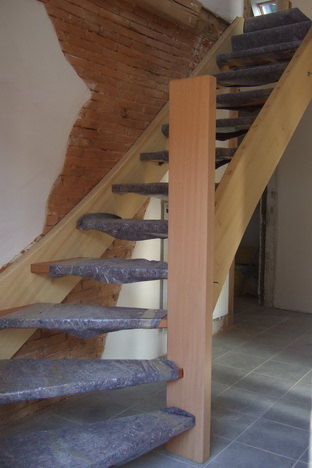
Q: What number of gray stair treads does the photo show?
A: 13